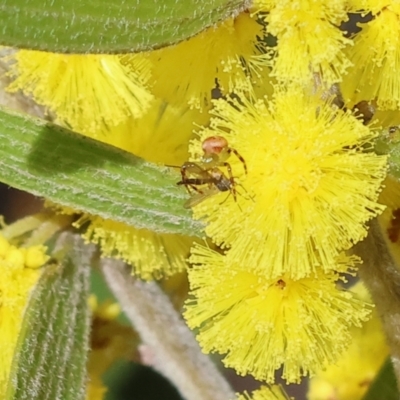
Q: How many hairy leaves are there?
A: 3